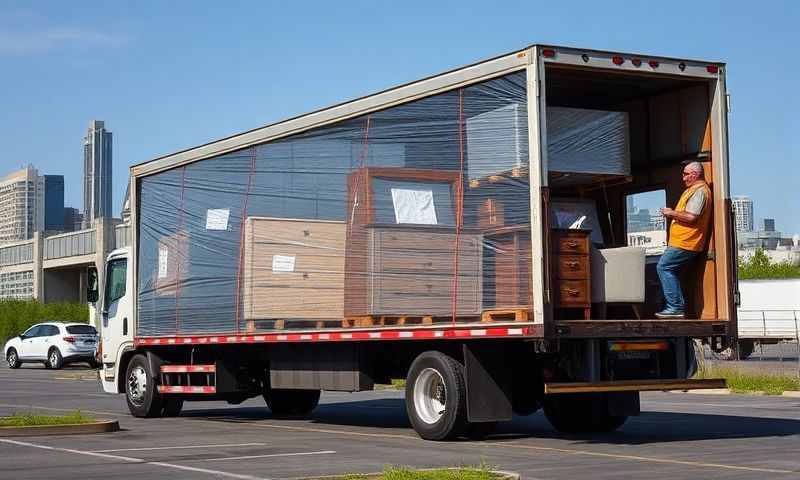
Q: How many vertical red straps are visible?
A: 4